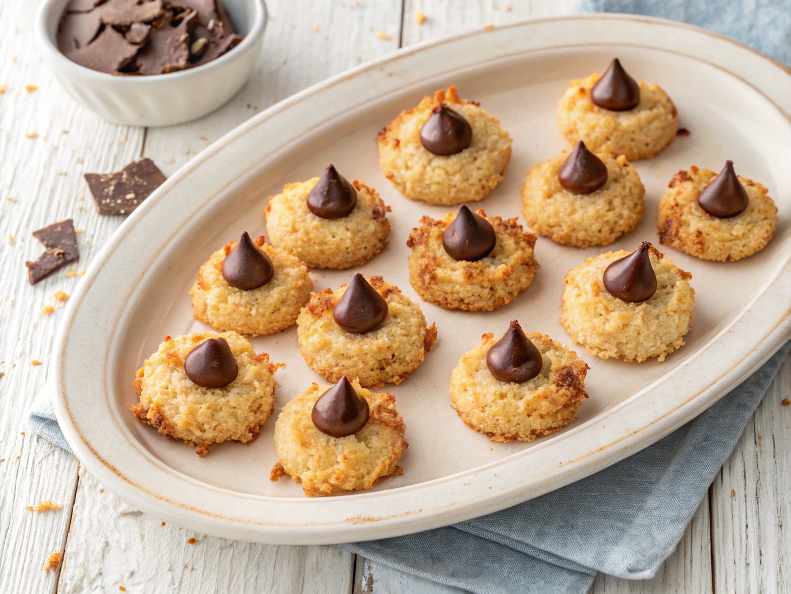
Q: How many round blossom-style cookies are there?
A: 12